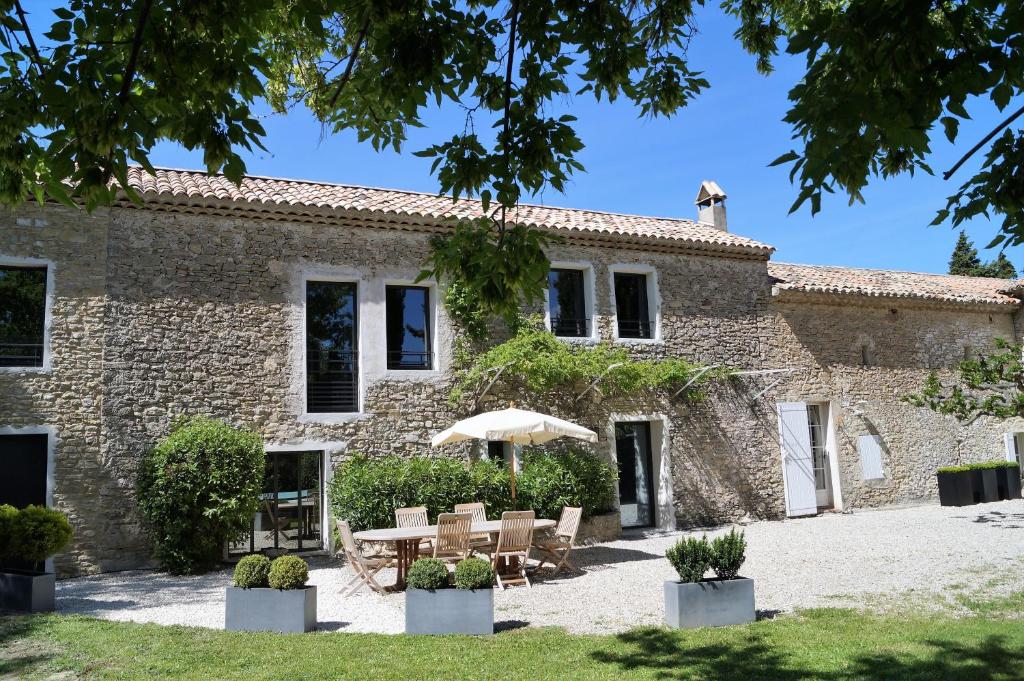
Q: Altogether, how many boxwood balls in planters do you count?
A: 4